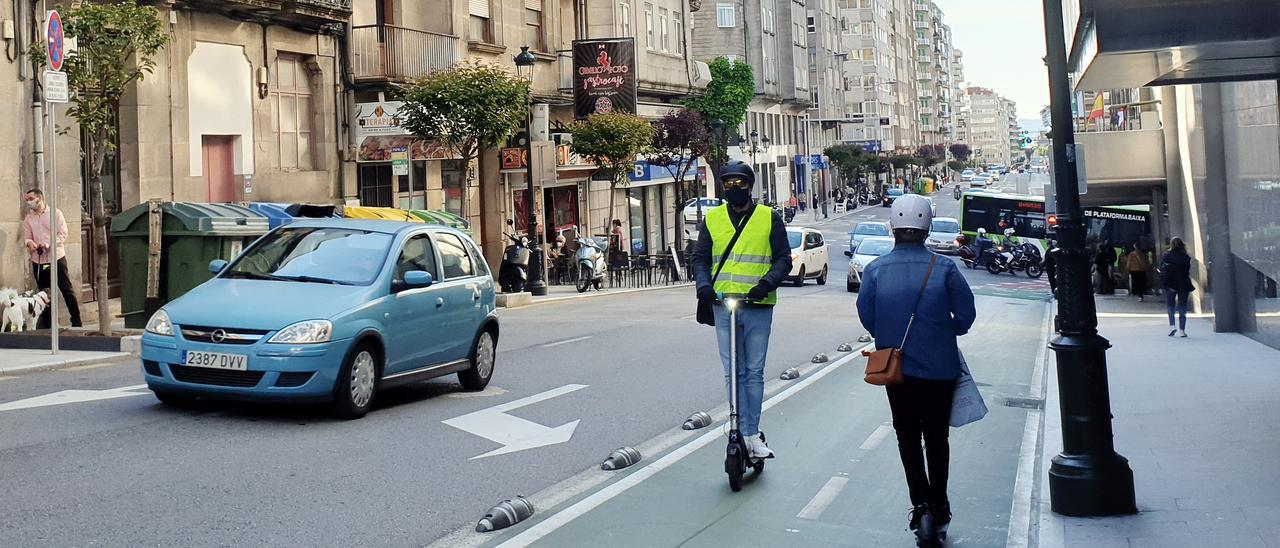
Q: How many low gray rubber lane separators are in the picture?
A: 7